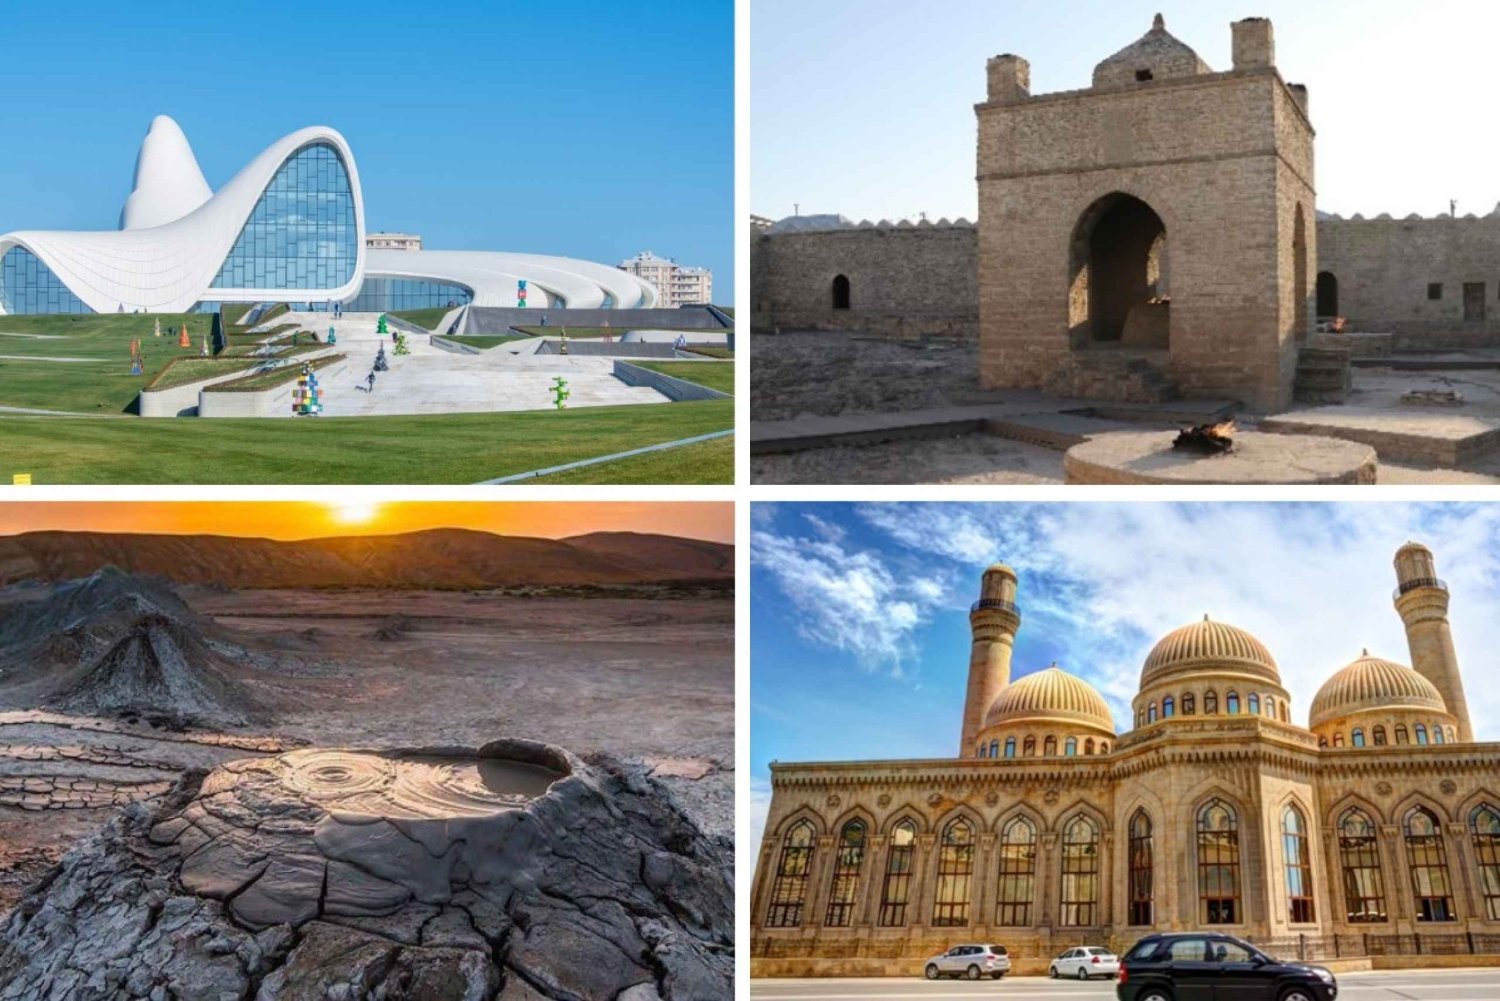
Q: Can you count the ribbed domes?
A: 3